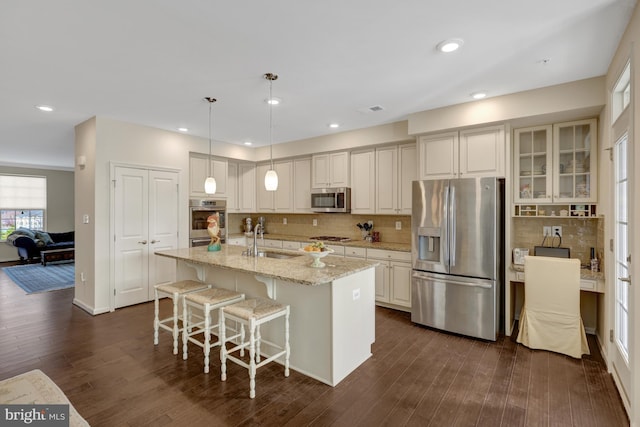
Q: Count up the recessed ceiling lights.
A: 7